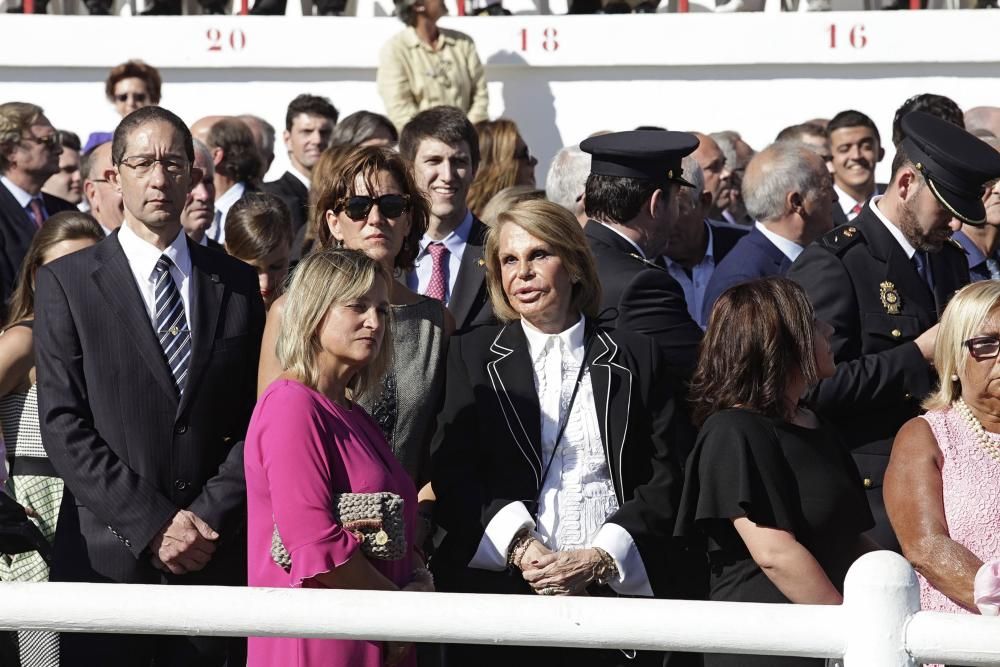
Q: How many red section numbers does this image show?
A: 3